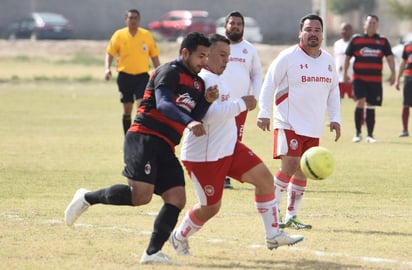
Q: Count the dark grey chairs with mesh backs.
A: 0